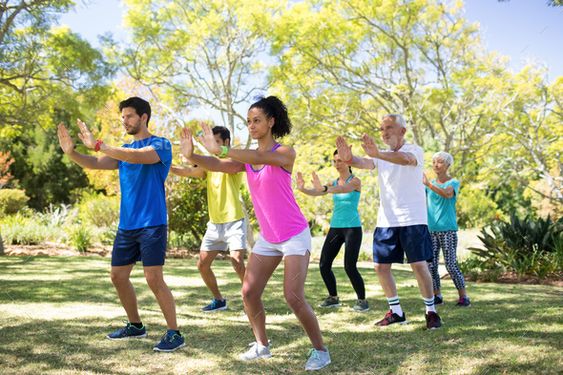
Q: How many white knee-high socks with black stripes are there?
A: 2